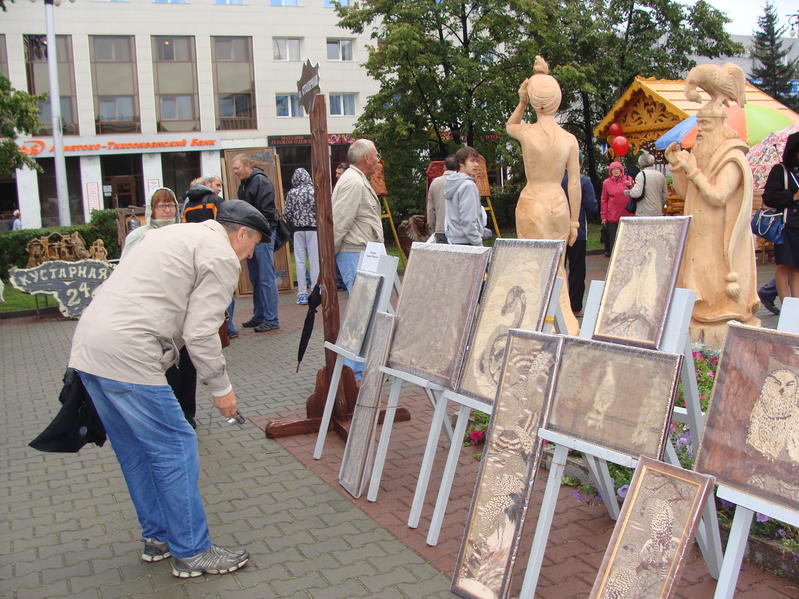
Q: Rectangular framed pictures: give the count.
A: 9